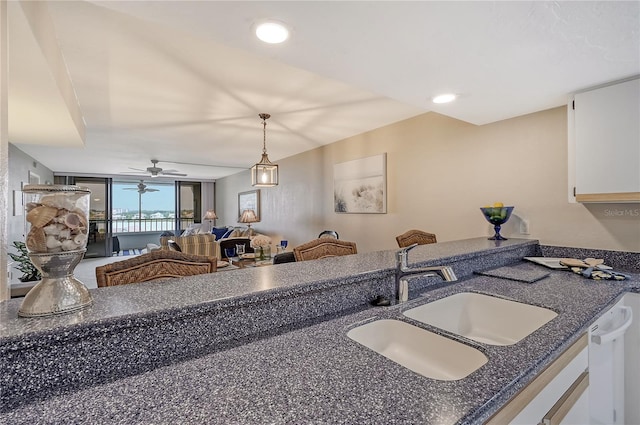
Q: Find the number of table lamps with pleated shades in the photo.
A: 2